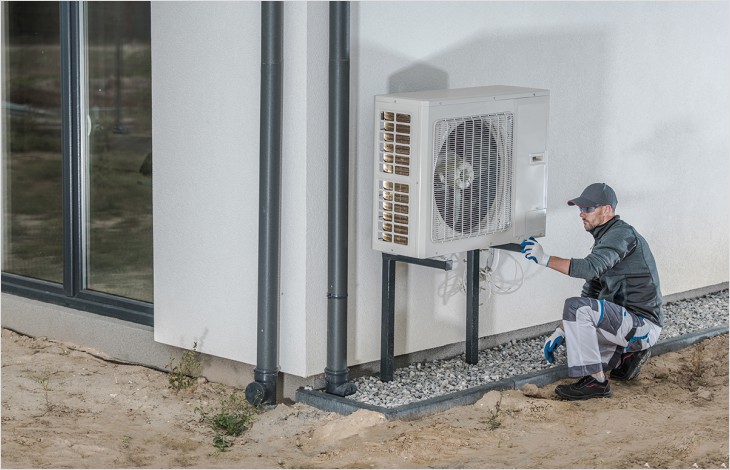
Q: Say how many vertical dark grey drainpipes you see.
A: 2